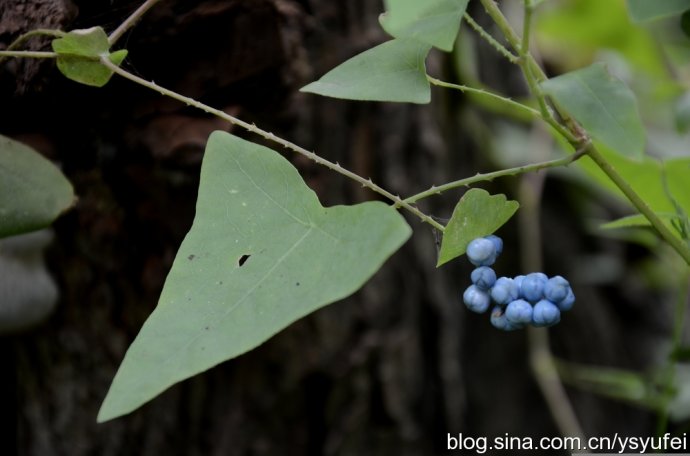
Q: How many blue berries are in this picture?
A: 12